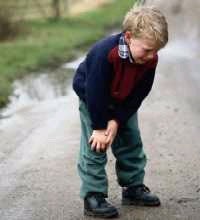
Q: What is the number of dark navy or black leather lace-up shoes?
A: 2